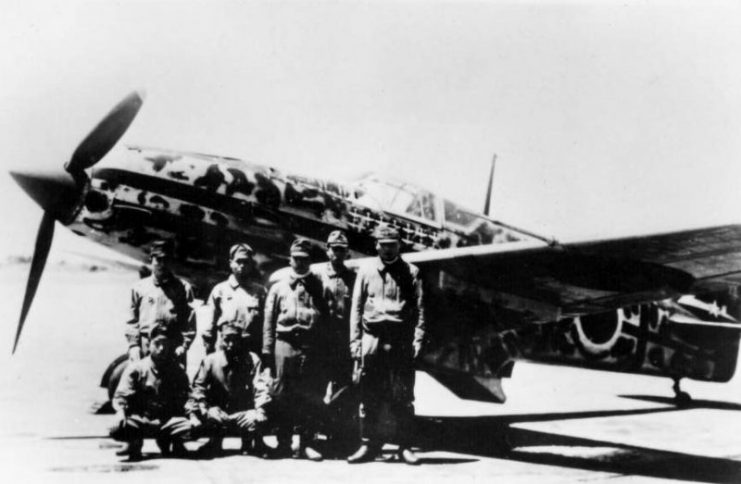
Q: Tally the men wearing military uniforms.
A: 7